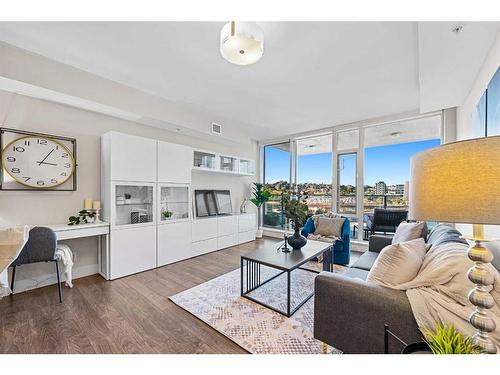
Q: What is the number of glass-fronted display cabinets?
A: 5